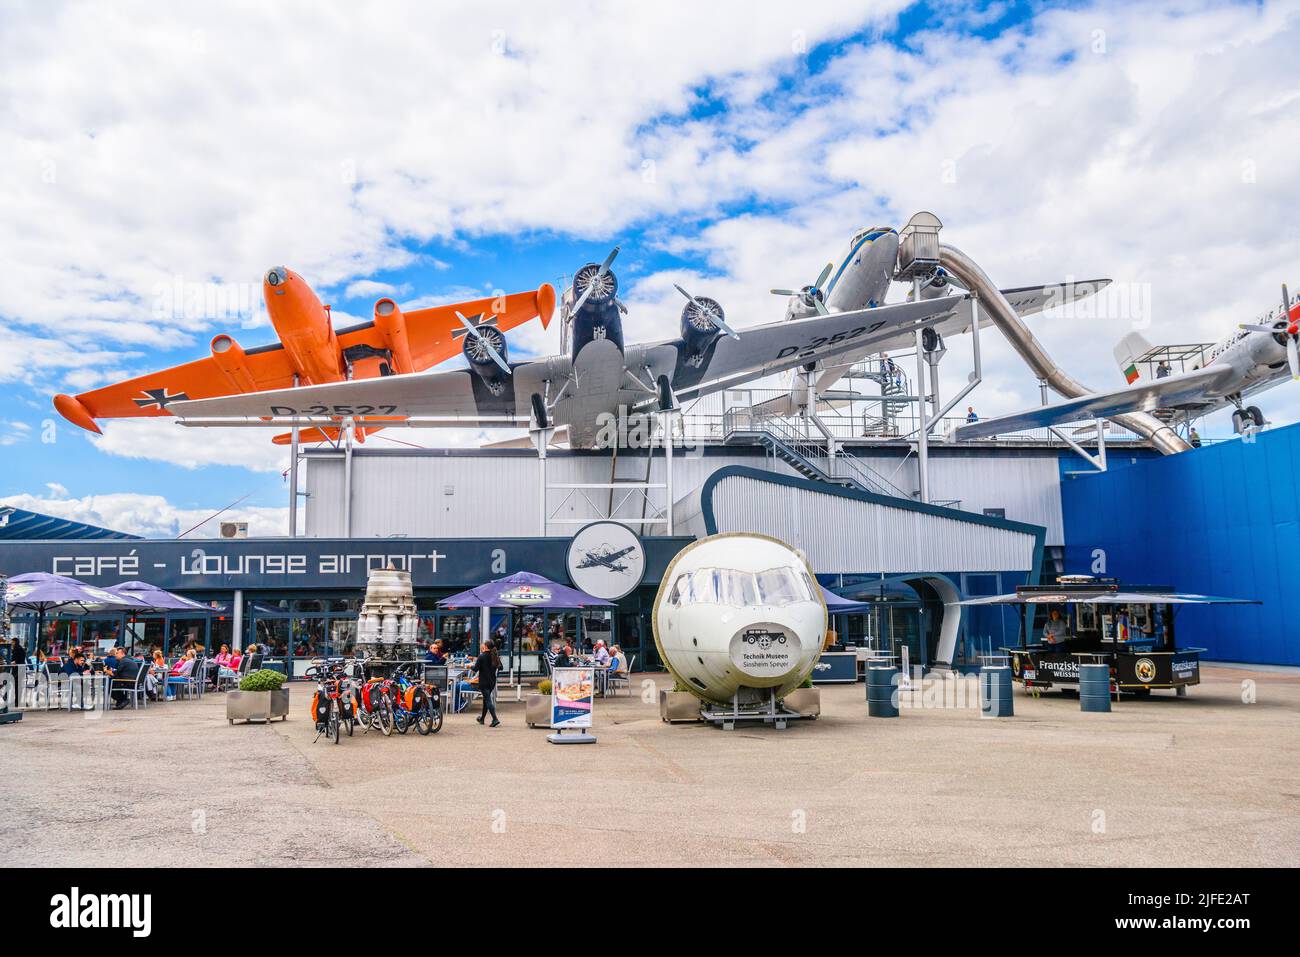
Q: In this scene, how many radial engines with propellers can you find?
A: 6